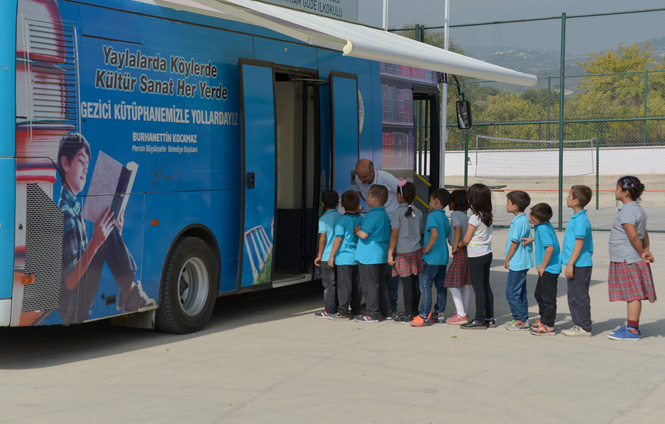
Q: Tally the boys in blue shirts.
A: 7